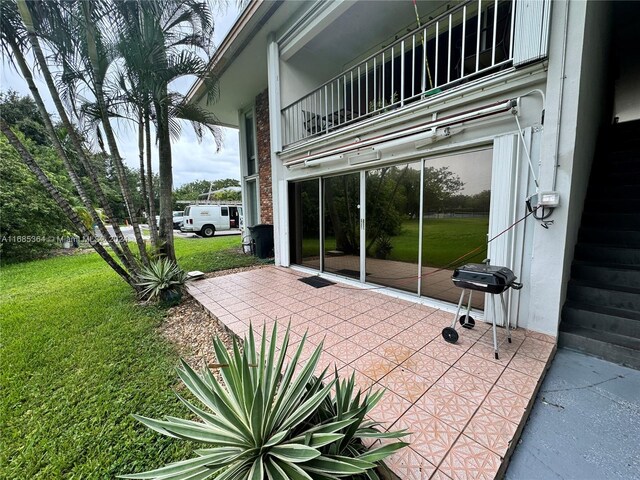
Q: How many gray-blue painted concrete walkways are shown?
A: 1